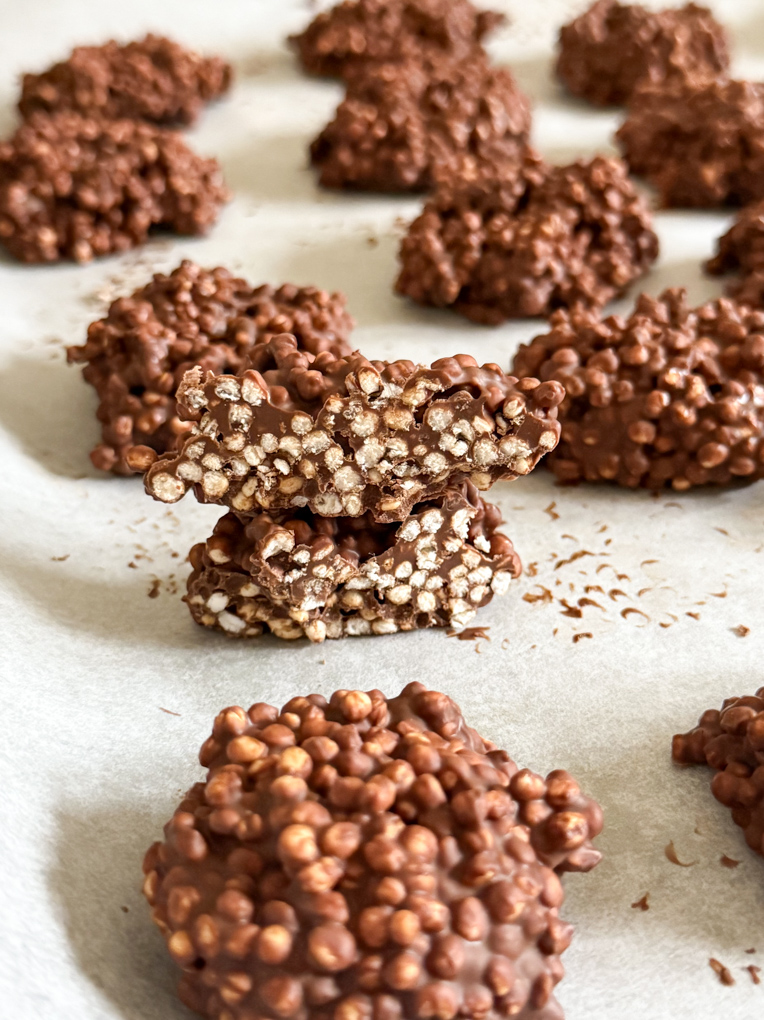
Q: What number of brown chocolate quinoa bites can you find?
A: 14